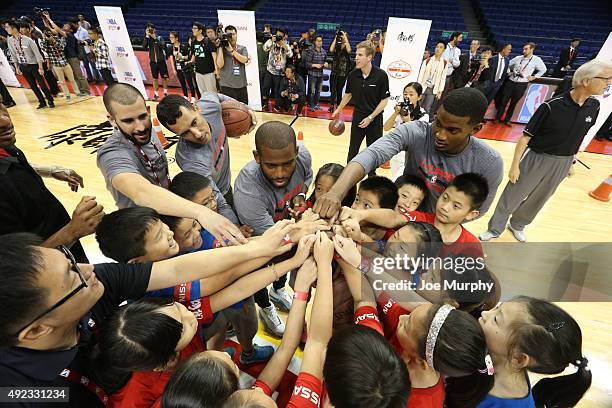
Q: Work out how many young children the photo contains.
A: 15